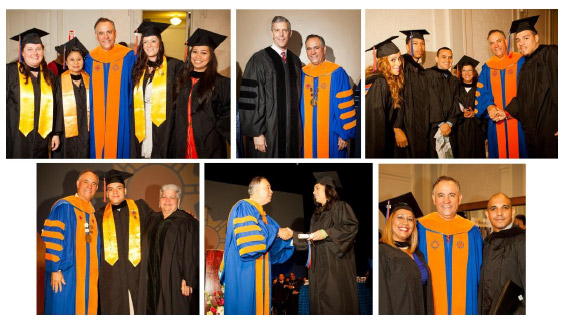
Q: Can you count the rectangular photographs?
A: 6